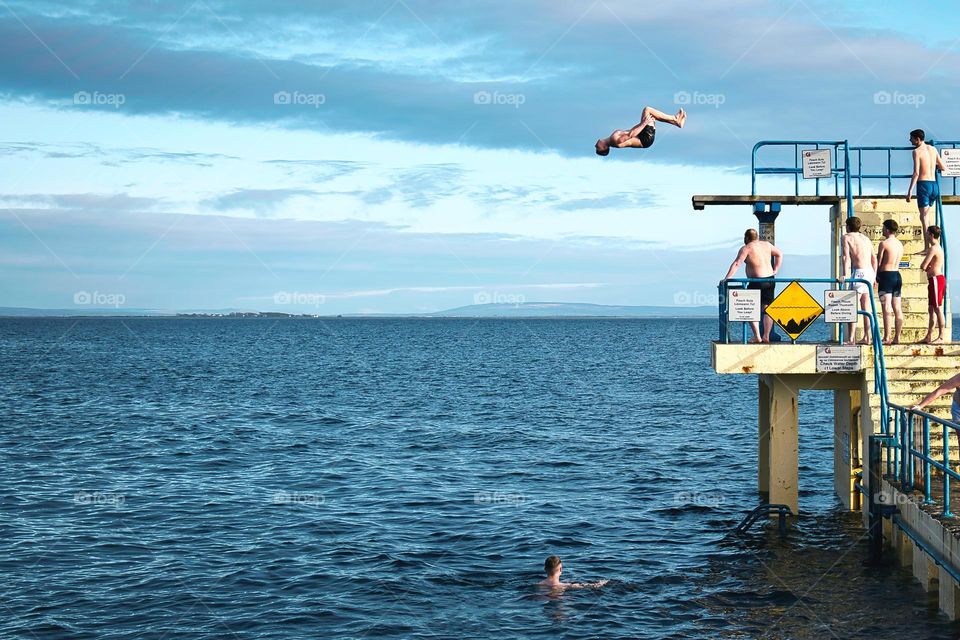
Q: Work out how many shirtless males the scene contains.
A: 7